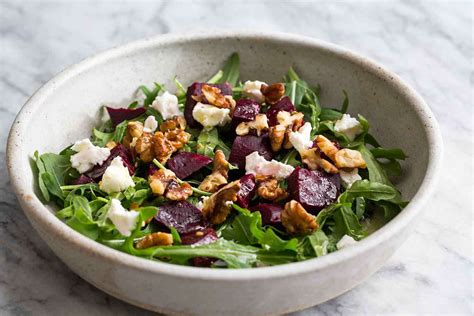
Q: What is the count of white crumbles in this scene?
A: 12